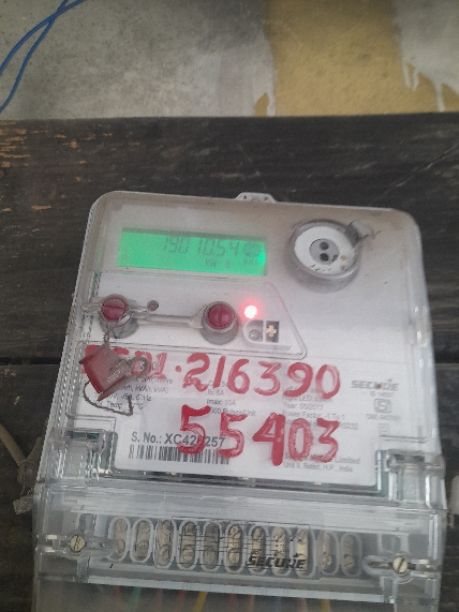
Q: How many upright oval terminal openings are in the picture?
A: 11